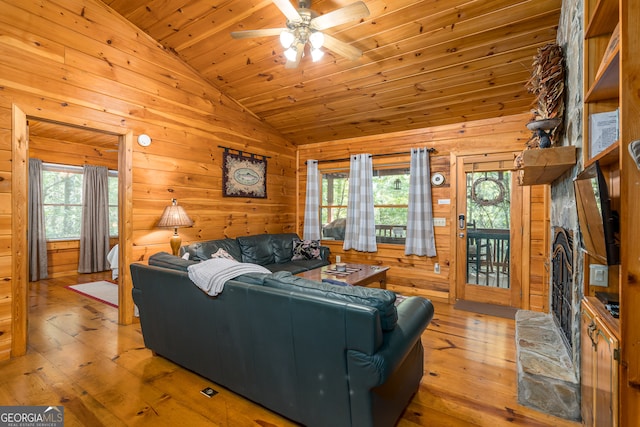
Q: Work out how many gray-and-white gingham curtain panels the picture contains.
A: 3